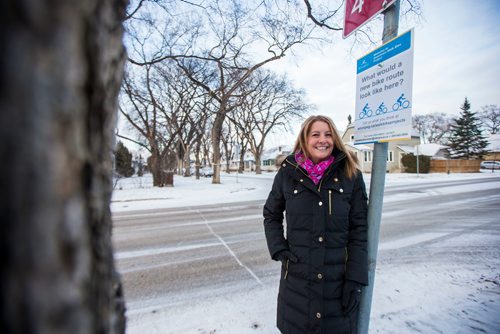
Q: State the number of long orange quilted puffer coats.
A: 0